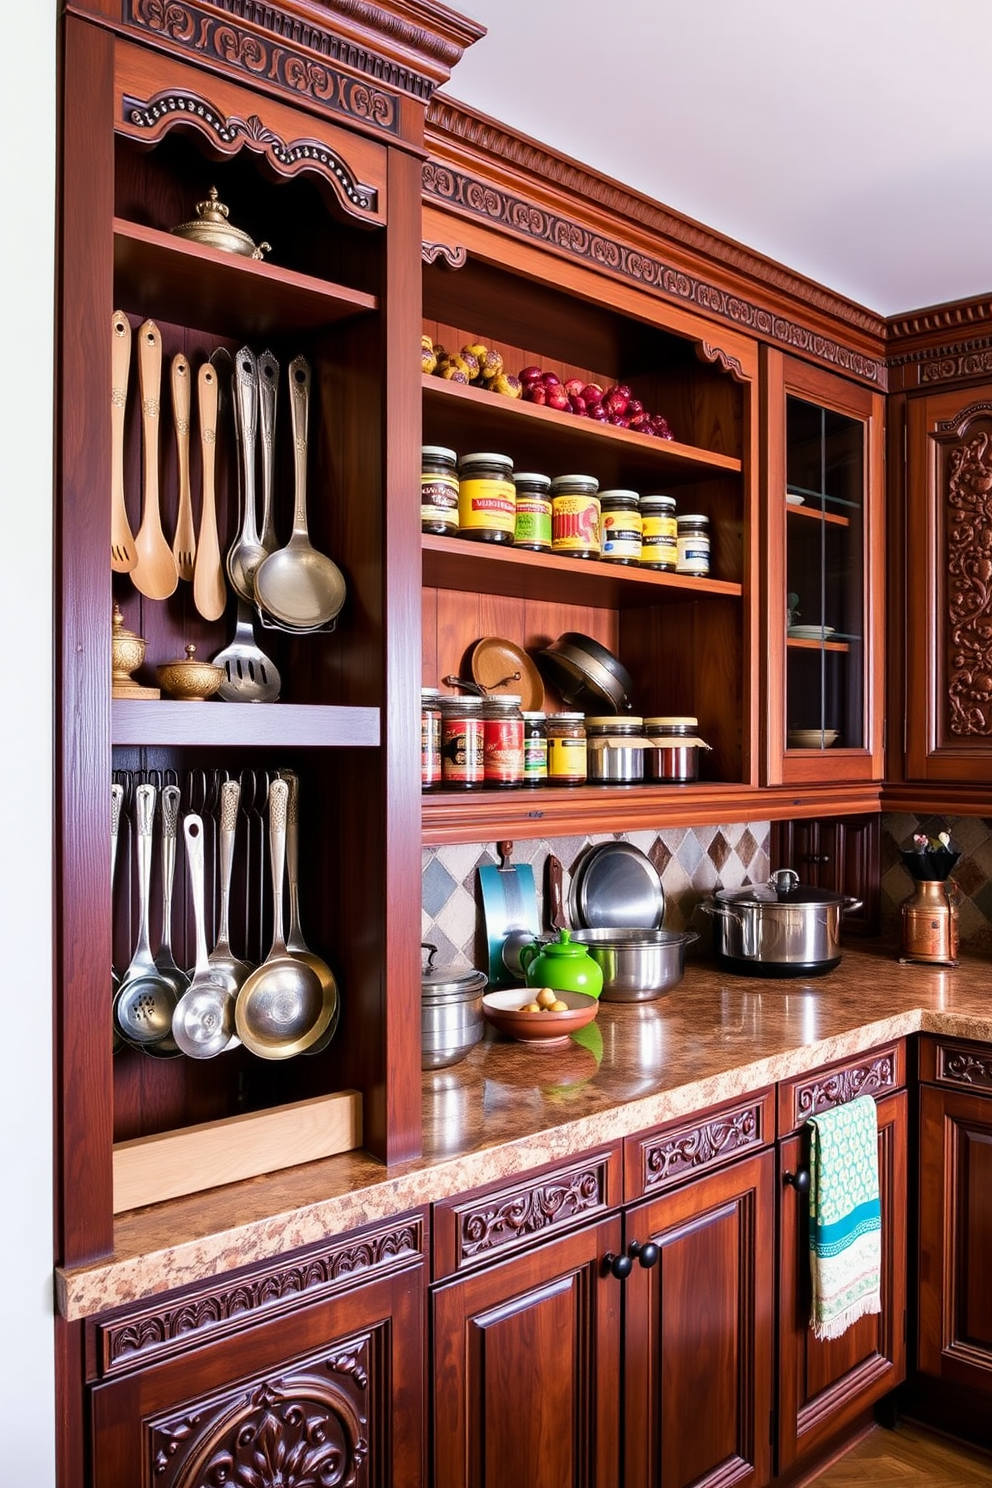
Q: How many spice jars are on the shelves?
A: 14